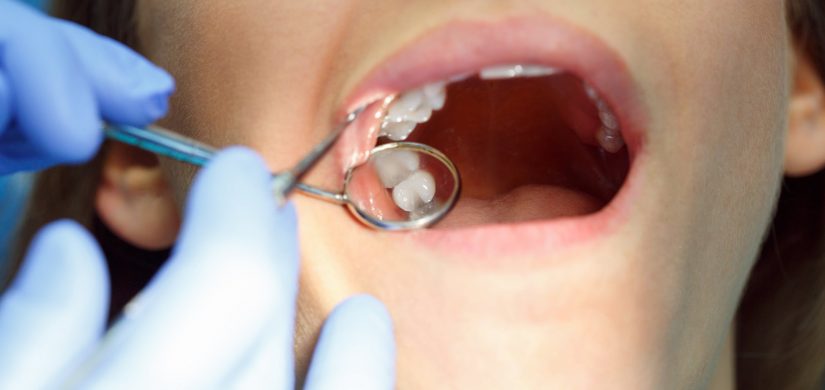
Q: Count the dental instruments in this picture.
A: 2